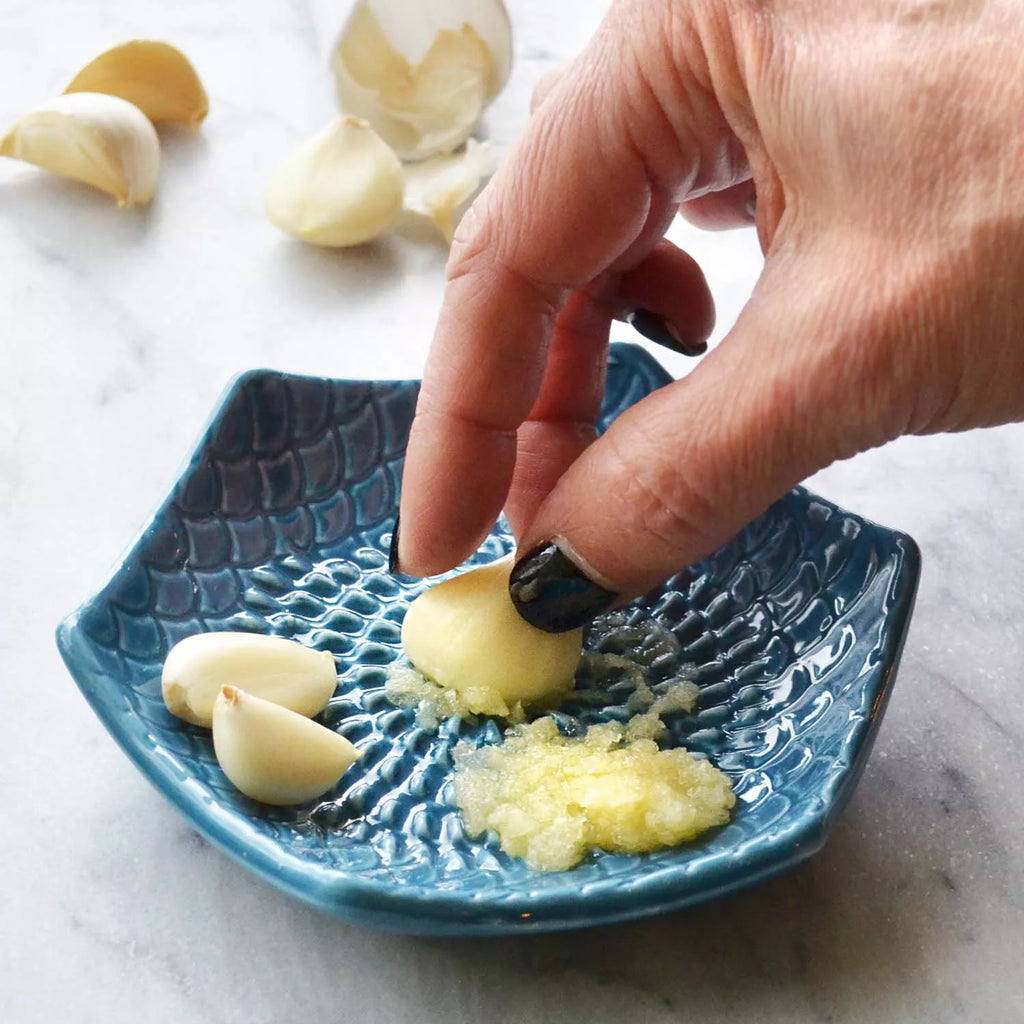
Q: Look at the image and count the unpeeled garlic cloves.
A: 2